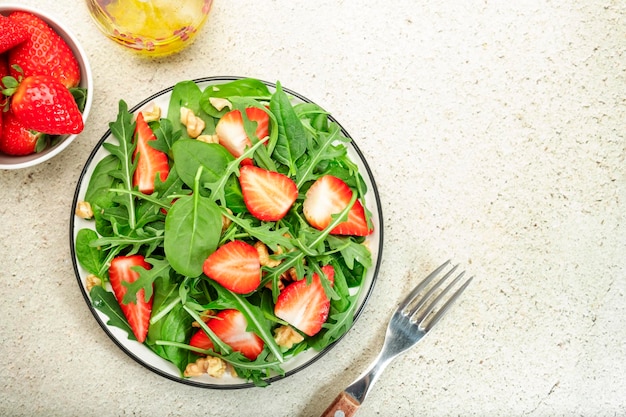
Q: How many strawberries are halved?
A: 8